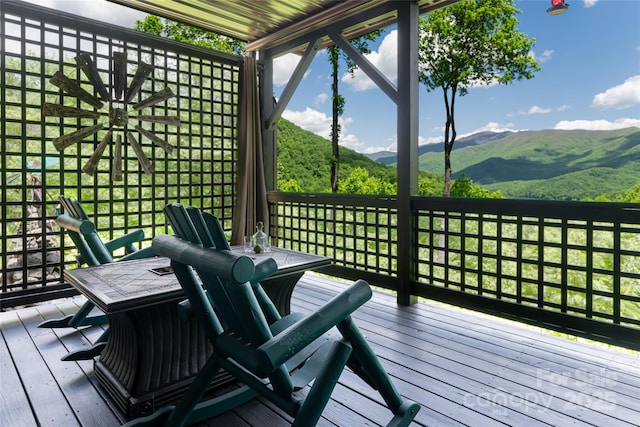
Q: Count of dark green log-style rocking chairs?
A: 2